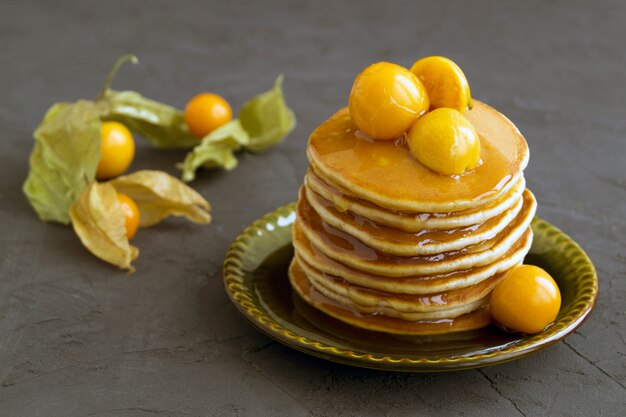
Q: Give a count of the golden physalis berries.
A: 7